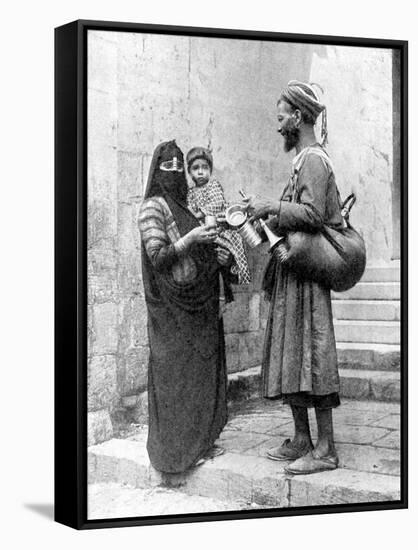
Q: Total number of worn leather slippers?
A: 2